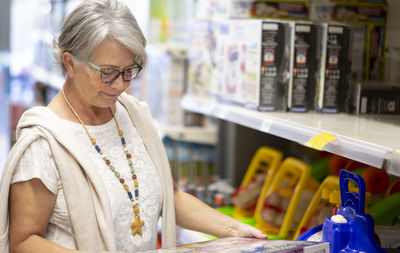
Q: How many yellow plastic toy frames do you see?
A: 3